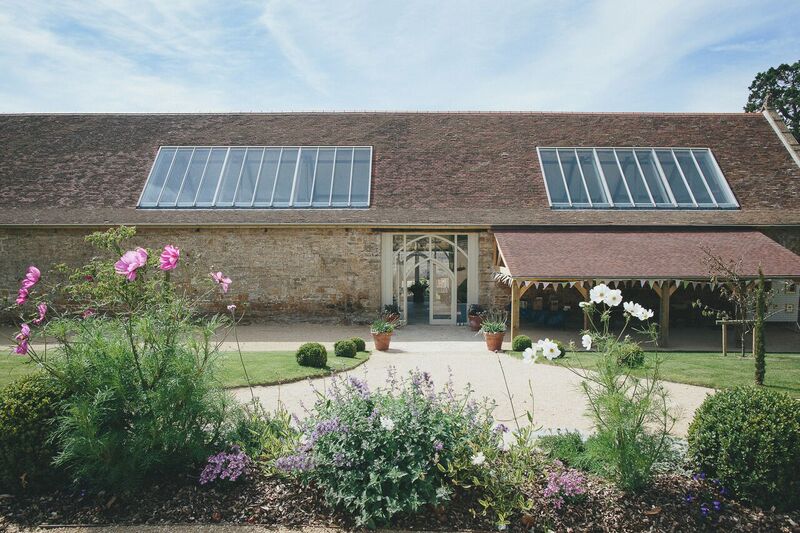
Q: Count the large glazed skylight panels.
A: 2